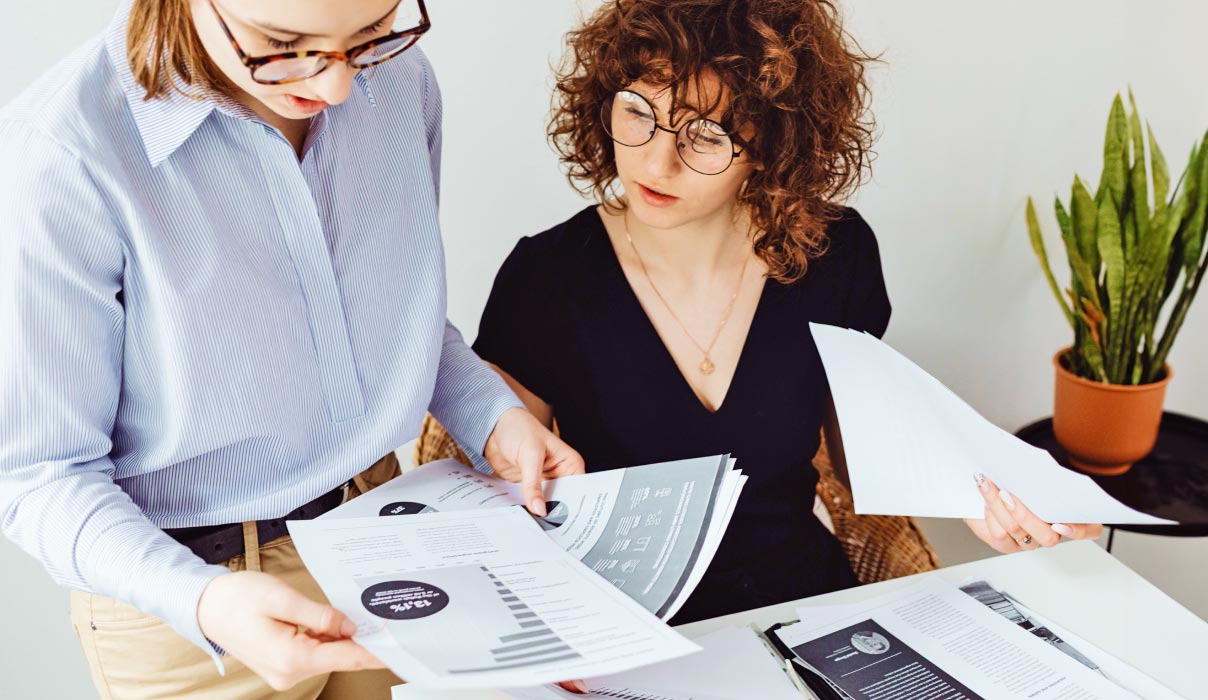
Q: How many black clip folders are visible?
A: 1